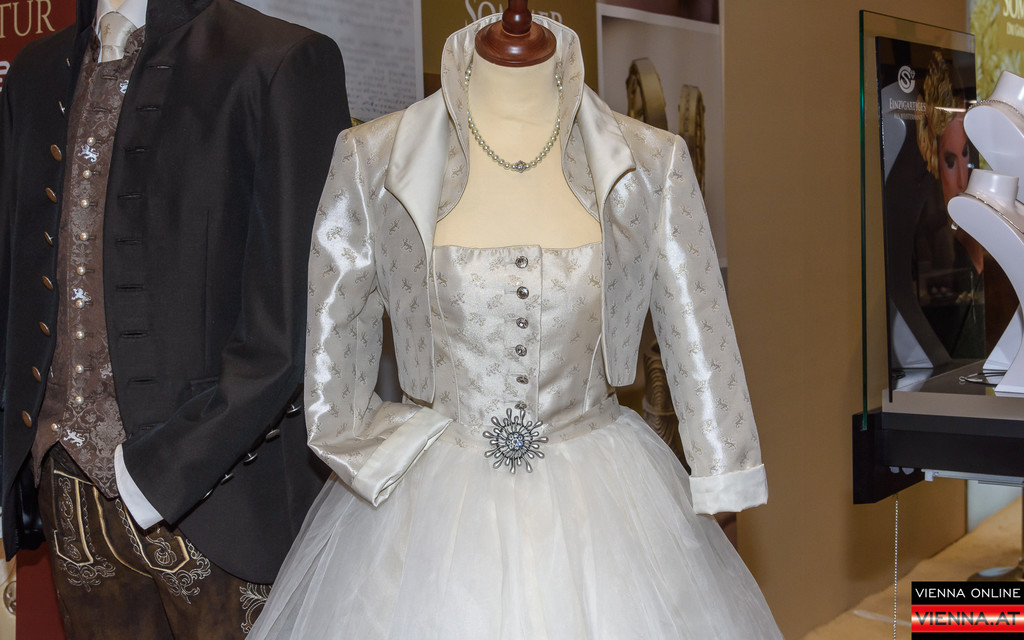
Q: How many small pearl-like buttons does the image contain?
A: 10